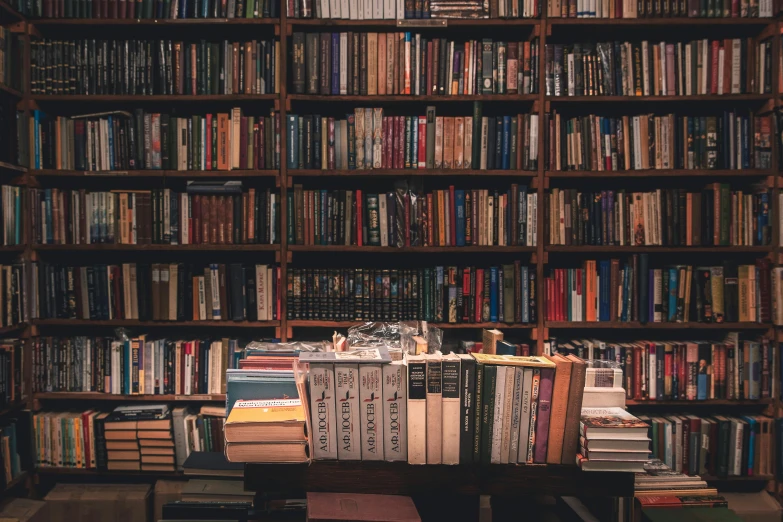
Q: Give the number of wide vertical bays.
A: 3